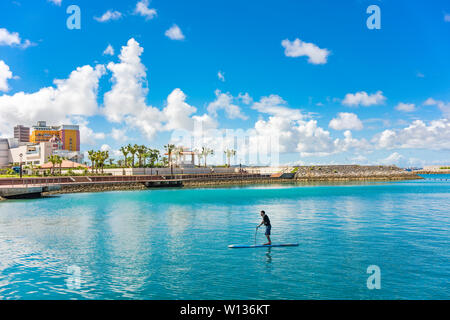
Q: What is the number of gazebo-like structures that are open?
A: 1